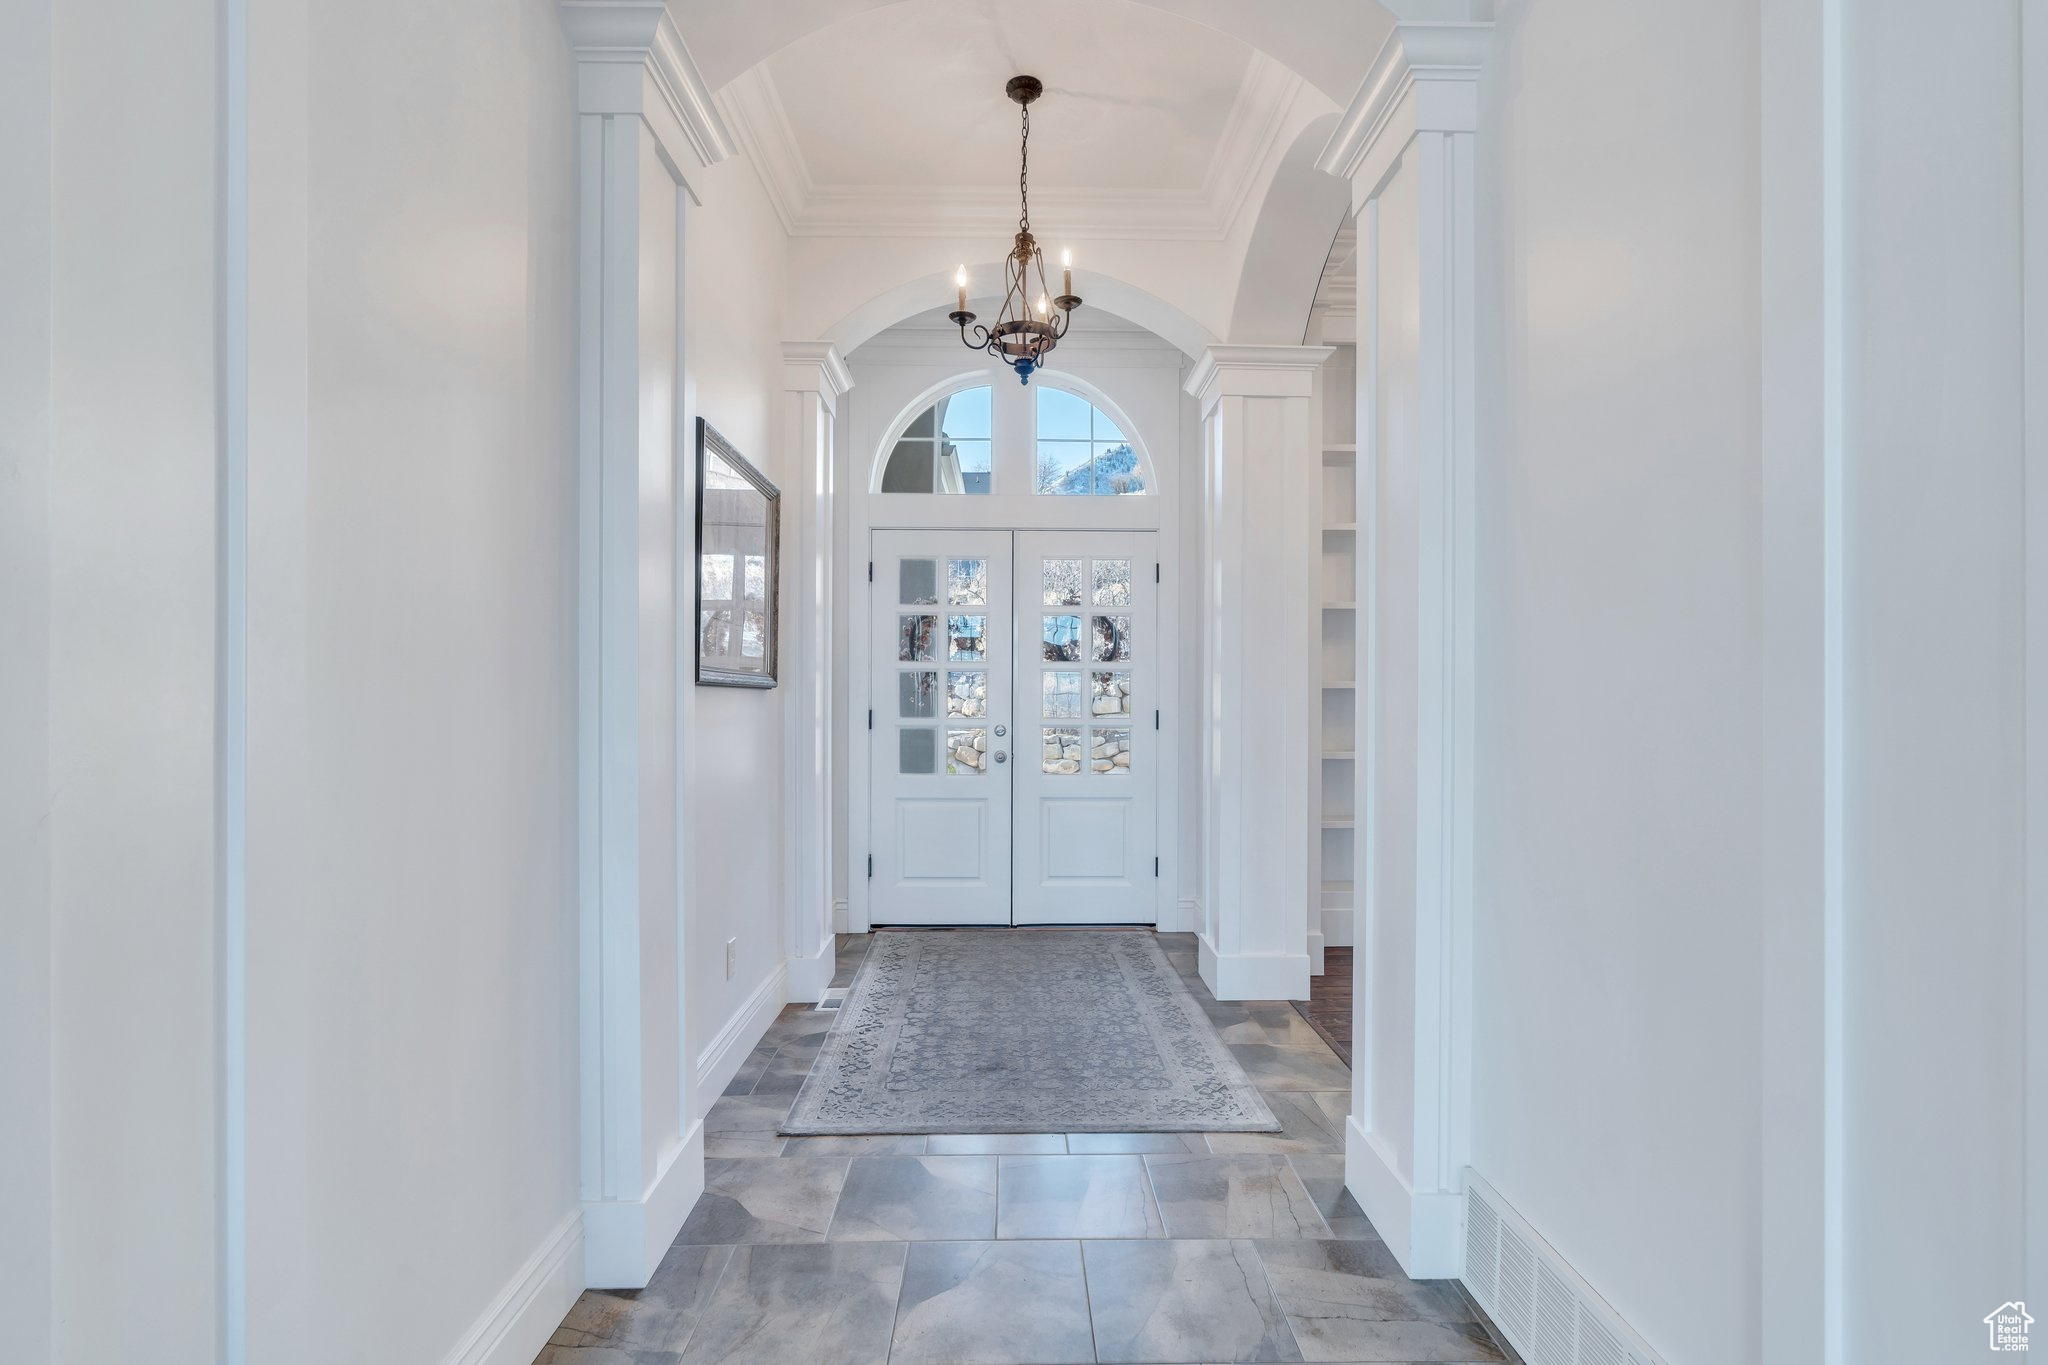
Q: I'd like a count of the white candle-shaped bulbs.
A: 3